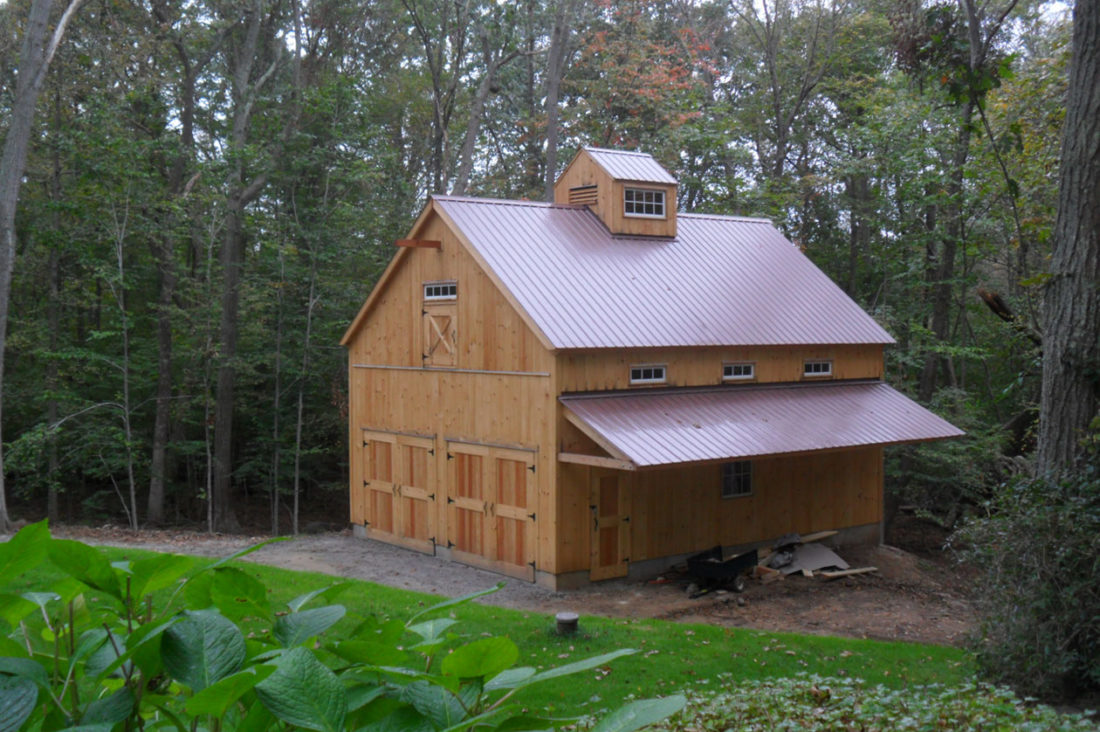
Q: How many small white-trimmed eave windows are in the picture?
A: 3